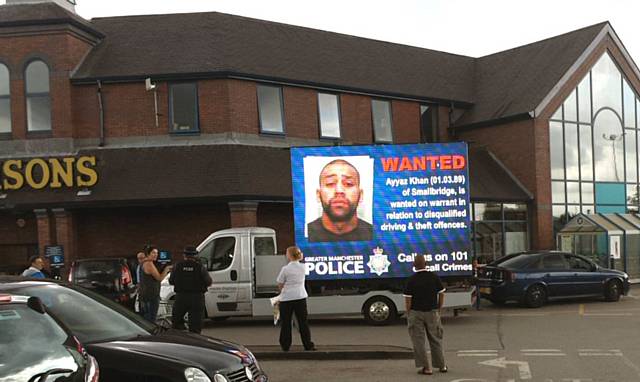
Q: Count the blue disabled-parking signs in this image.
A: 2